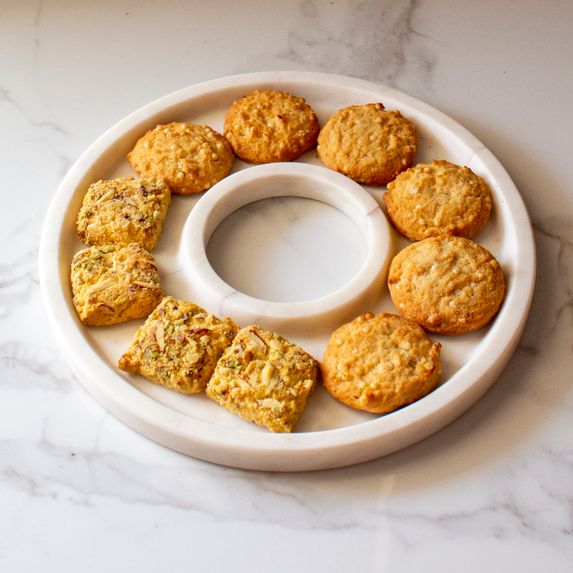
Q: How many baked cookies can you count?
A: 10